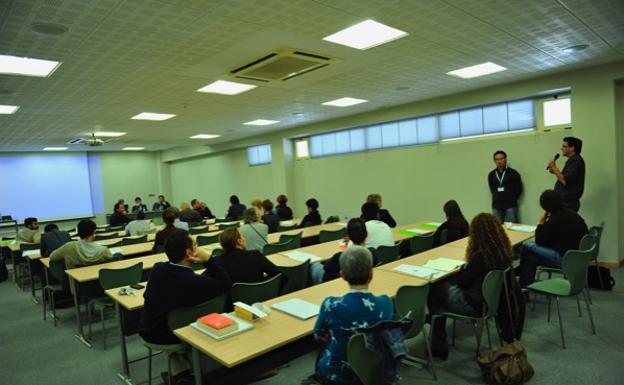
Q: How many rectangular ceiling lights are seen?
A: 12